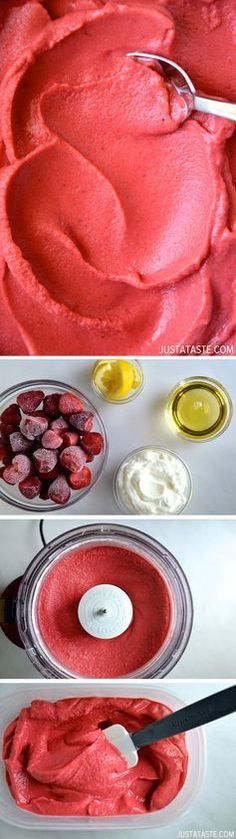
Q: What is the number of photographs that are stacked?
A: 4